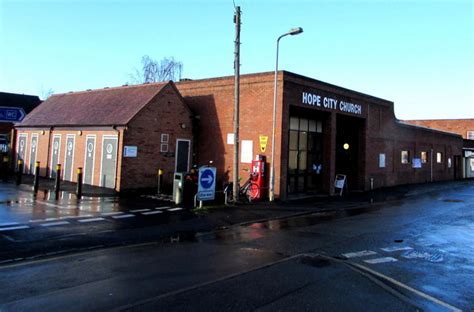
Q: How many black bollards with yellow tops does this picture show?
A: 6